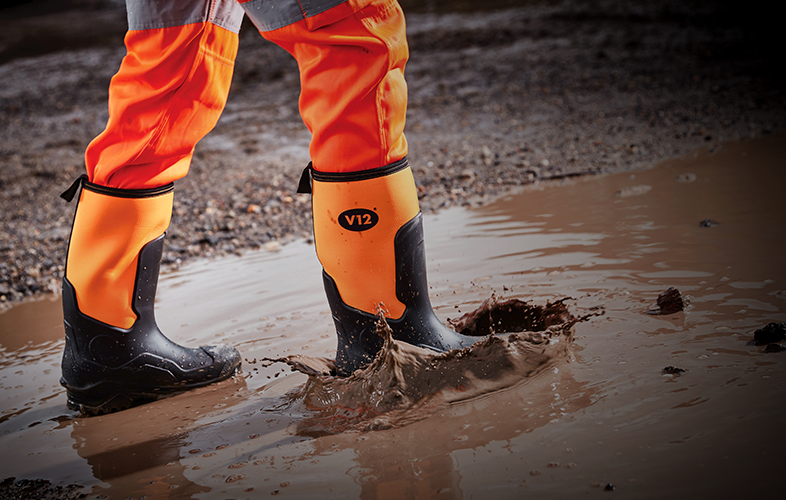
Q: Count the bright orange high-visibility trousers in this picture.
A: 1